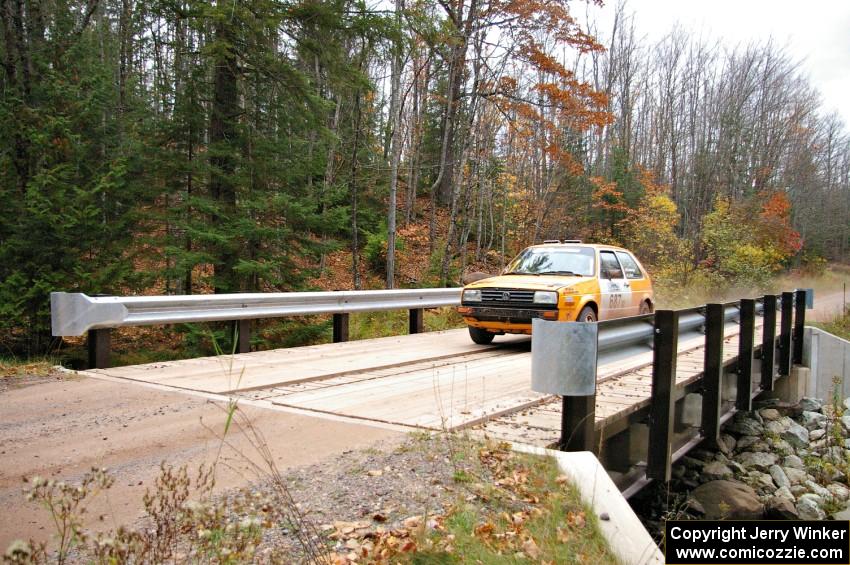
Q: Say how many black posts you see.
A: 11